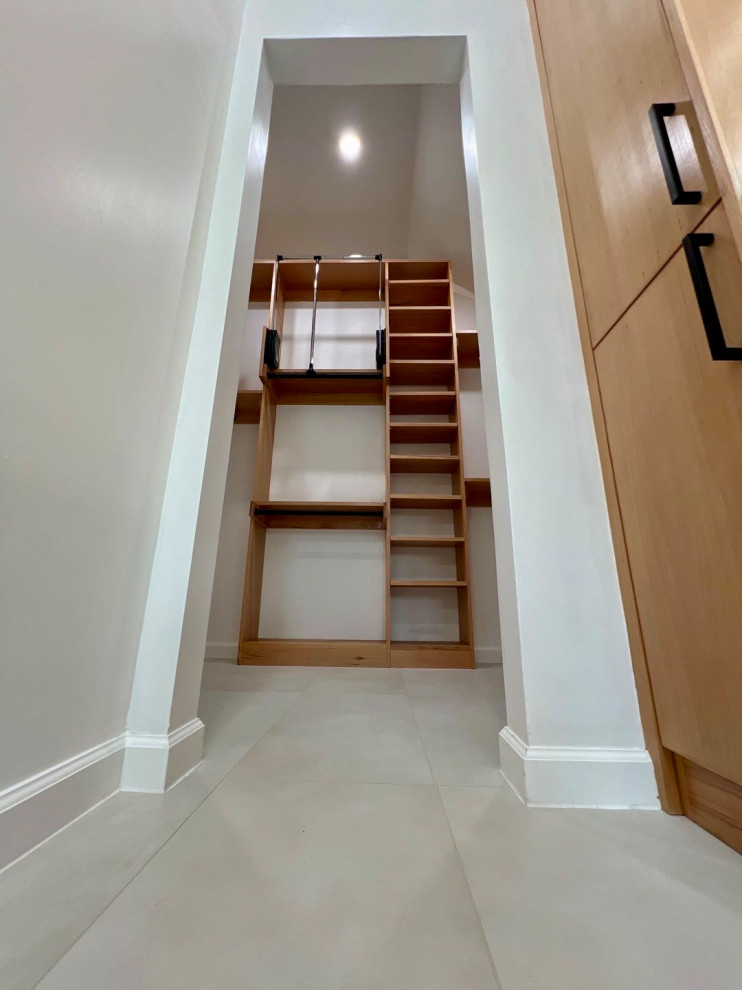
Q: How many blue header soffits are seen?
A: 0